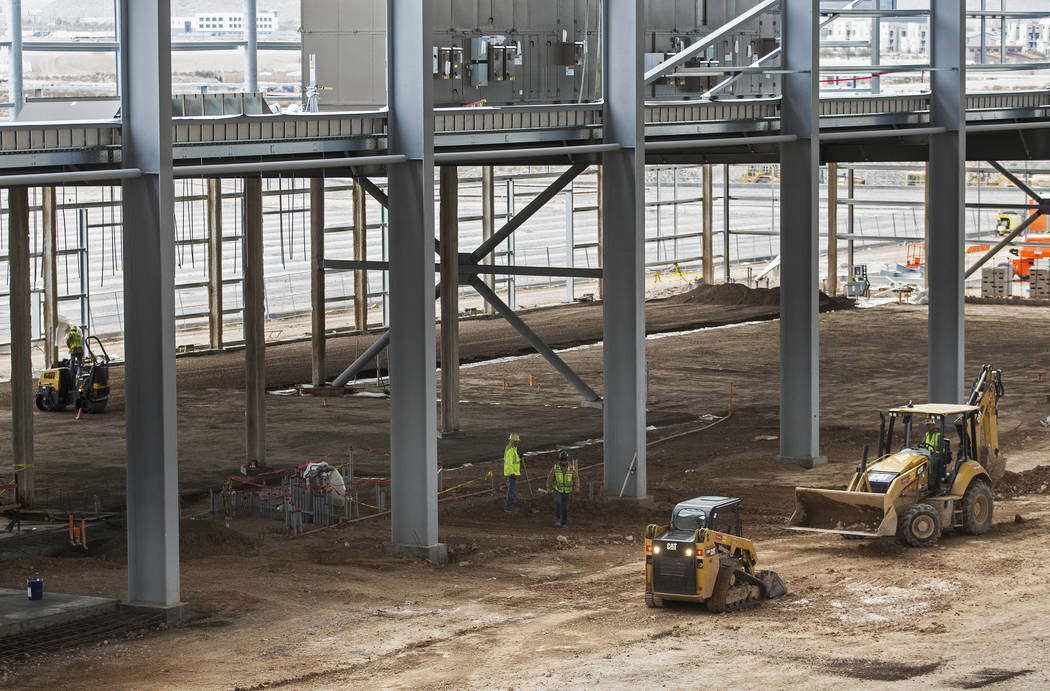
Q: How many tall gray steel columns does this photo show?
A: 5